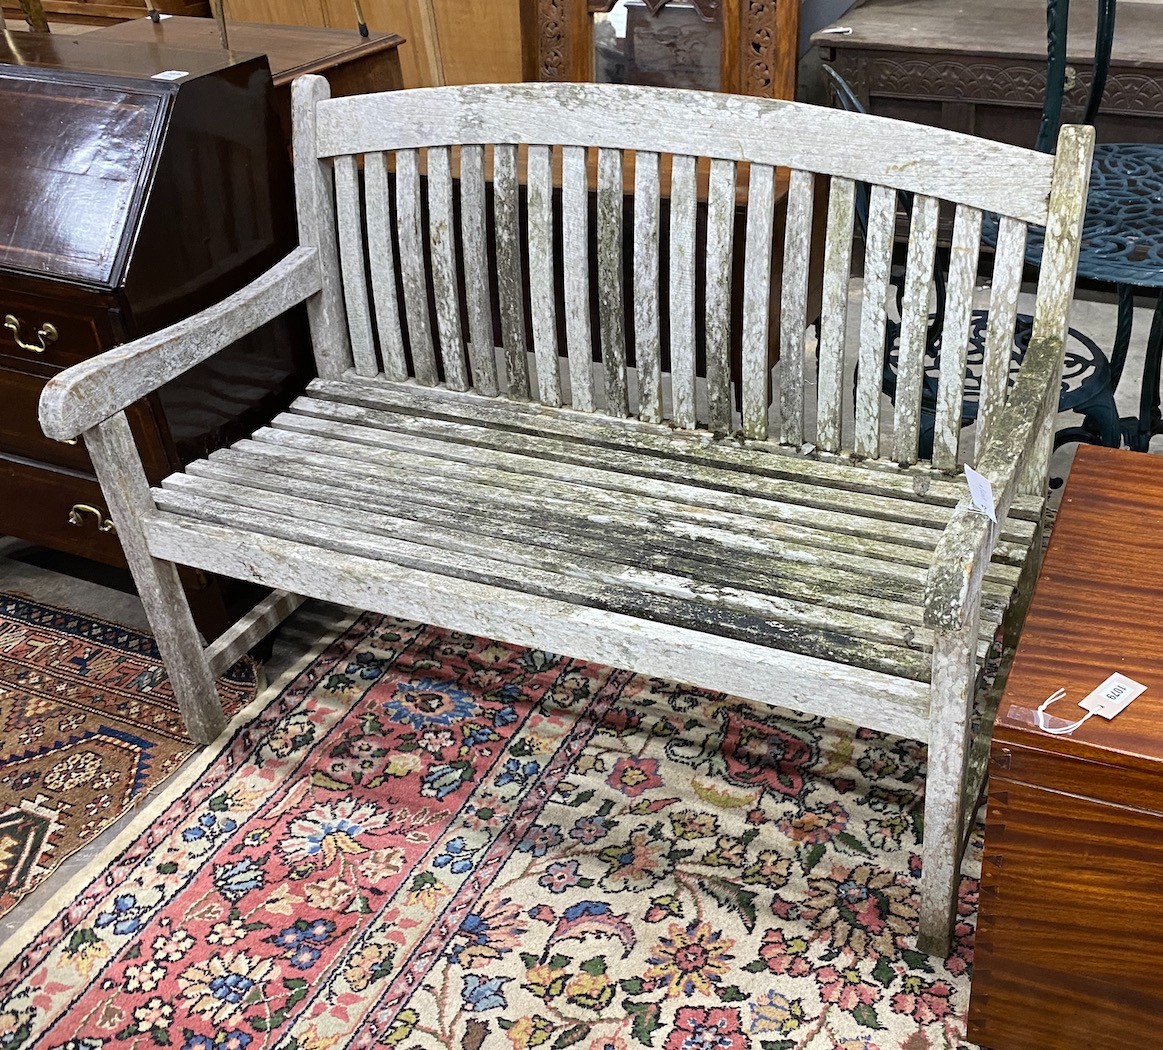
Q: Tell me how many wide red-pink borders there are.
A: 1